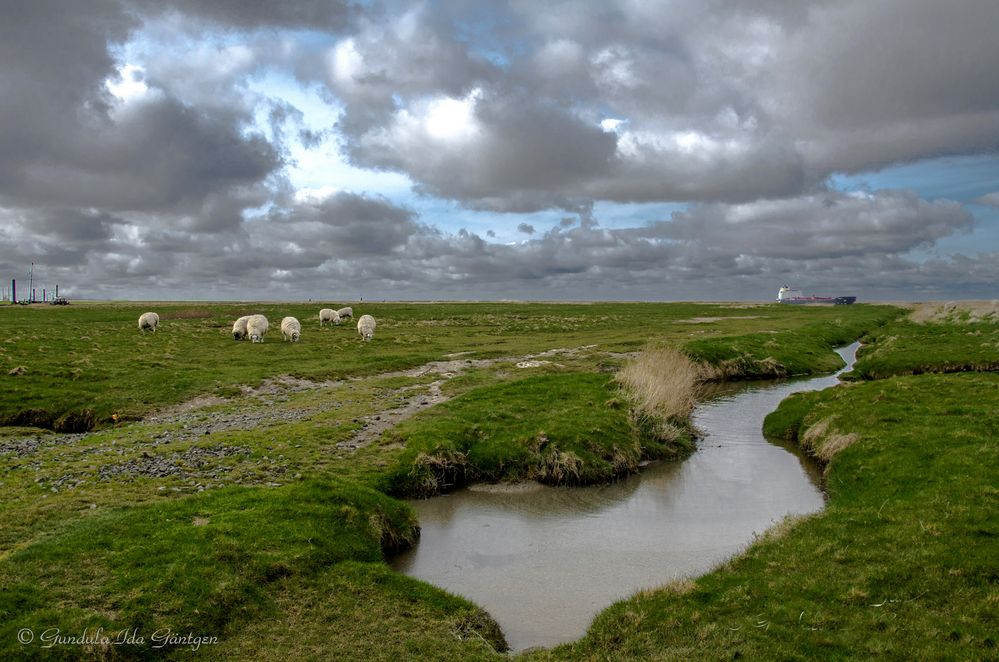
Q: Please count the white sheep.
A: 7